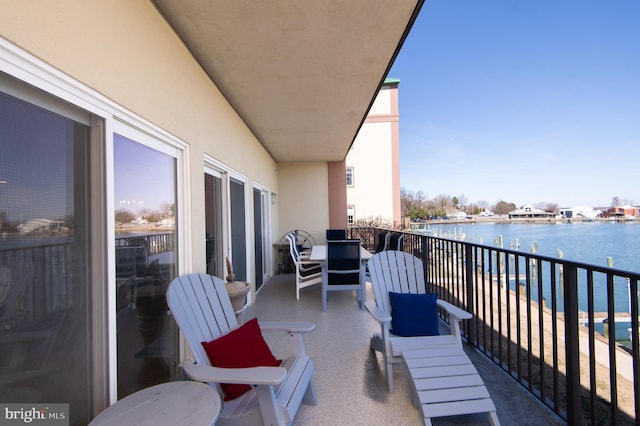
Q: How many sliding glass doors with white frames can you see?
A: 3